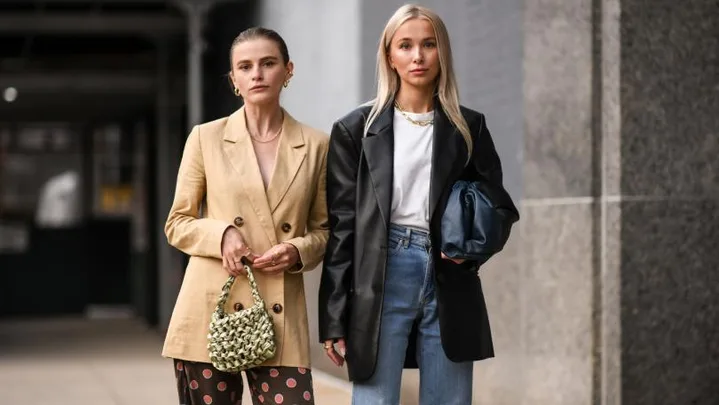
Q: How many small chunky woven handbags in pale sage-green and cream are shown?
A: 1